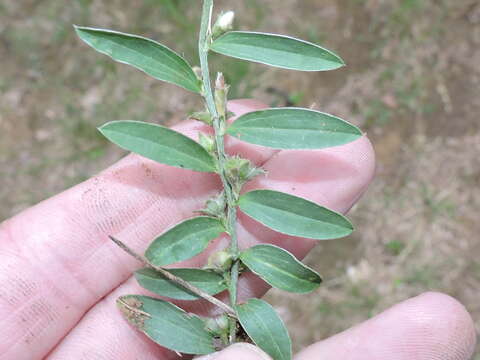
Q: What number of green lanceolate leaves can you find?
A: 10